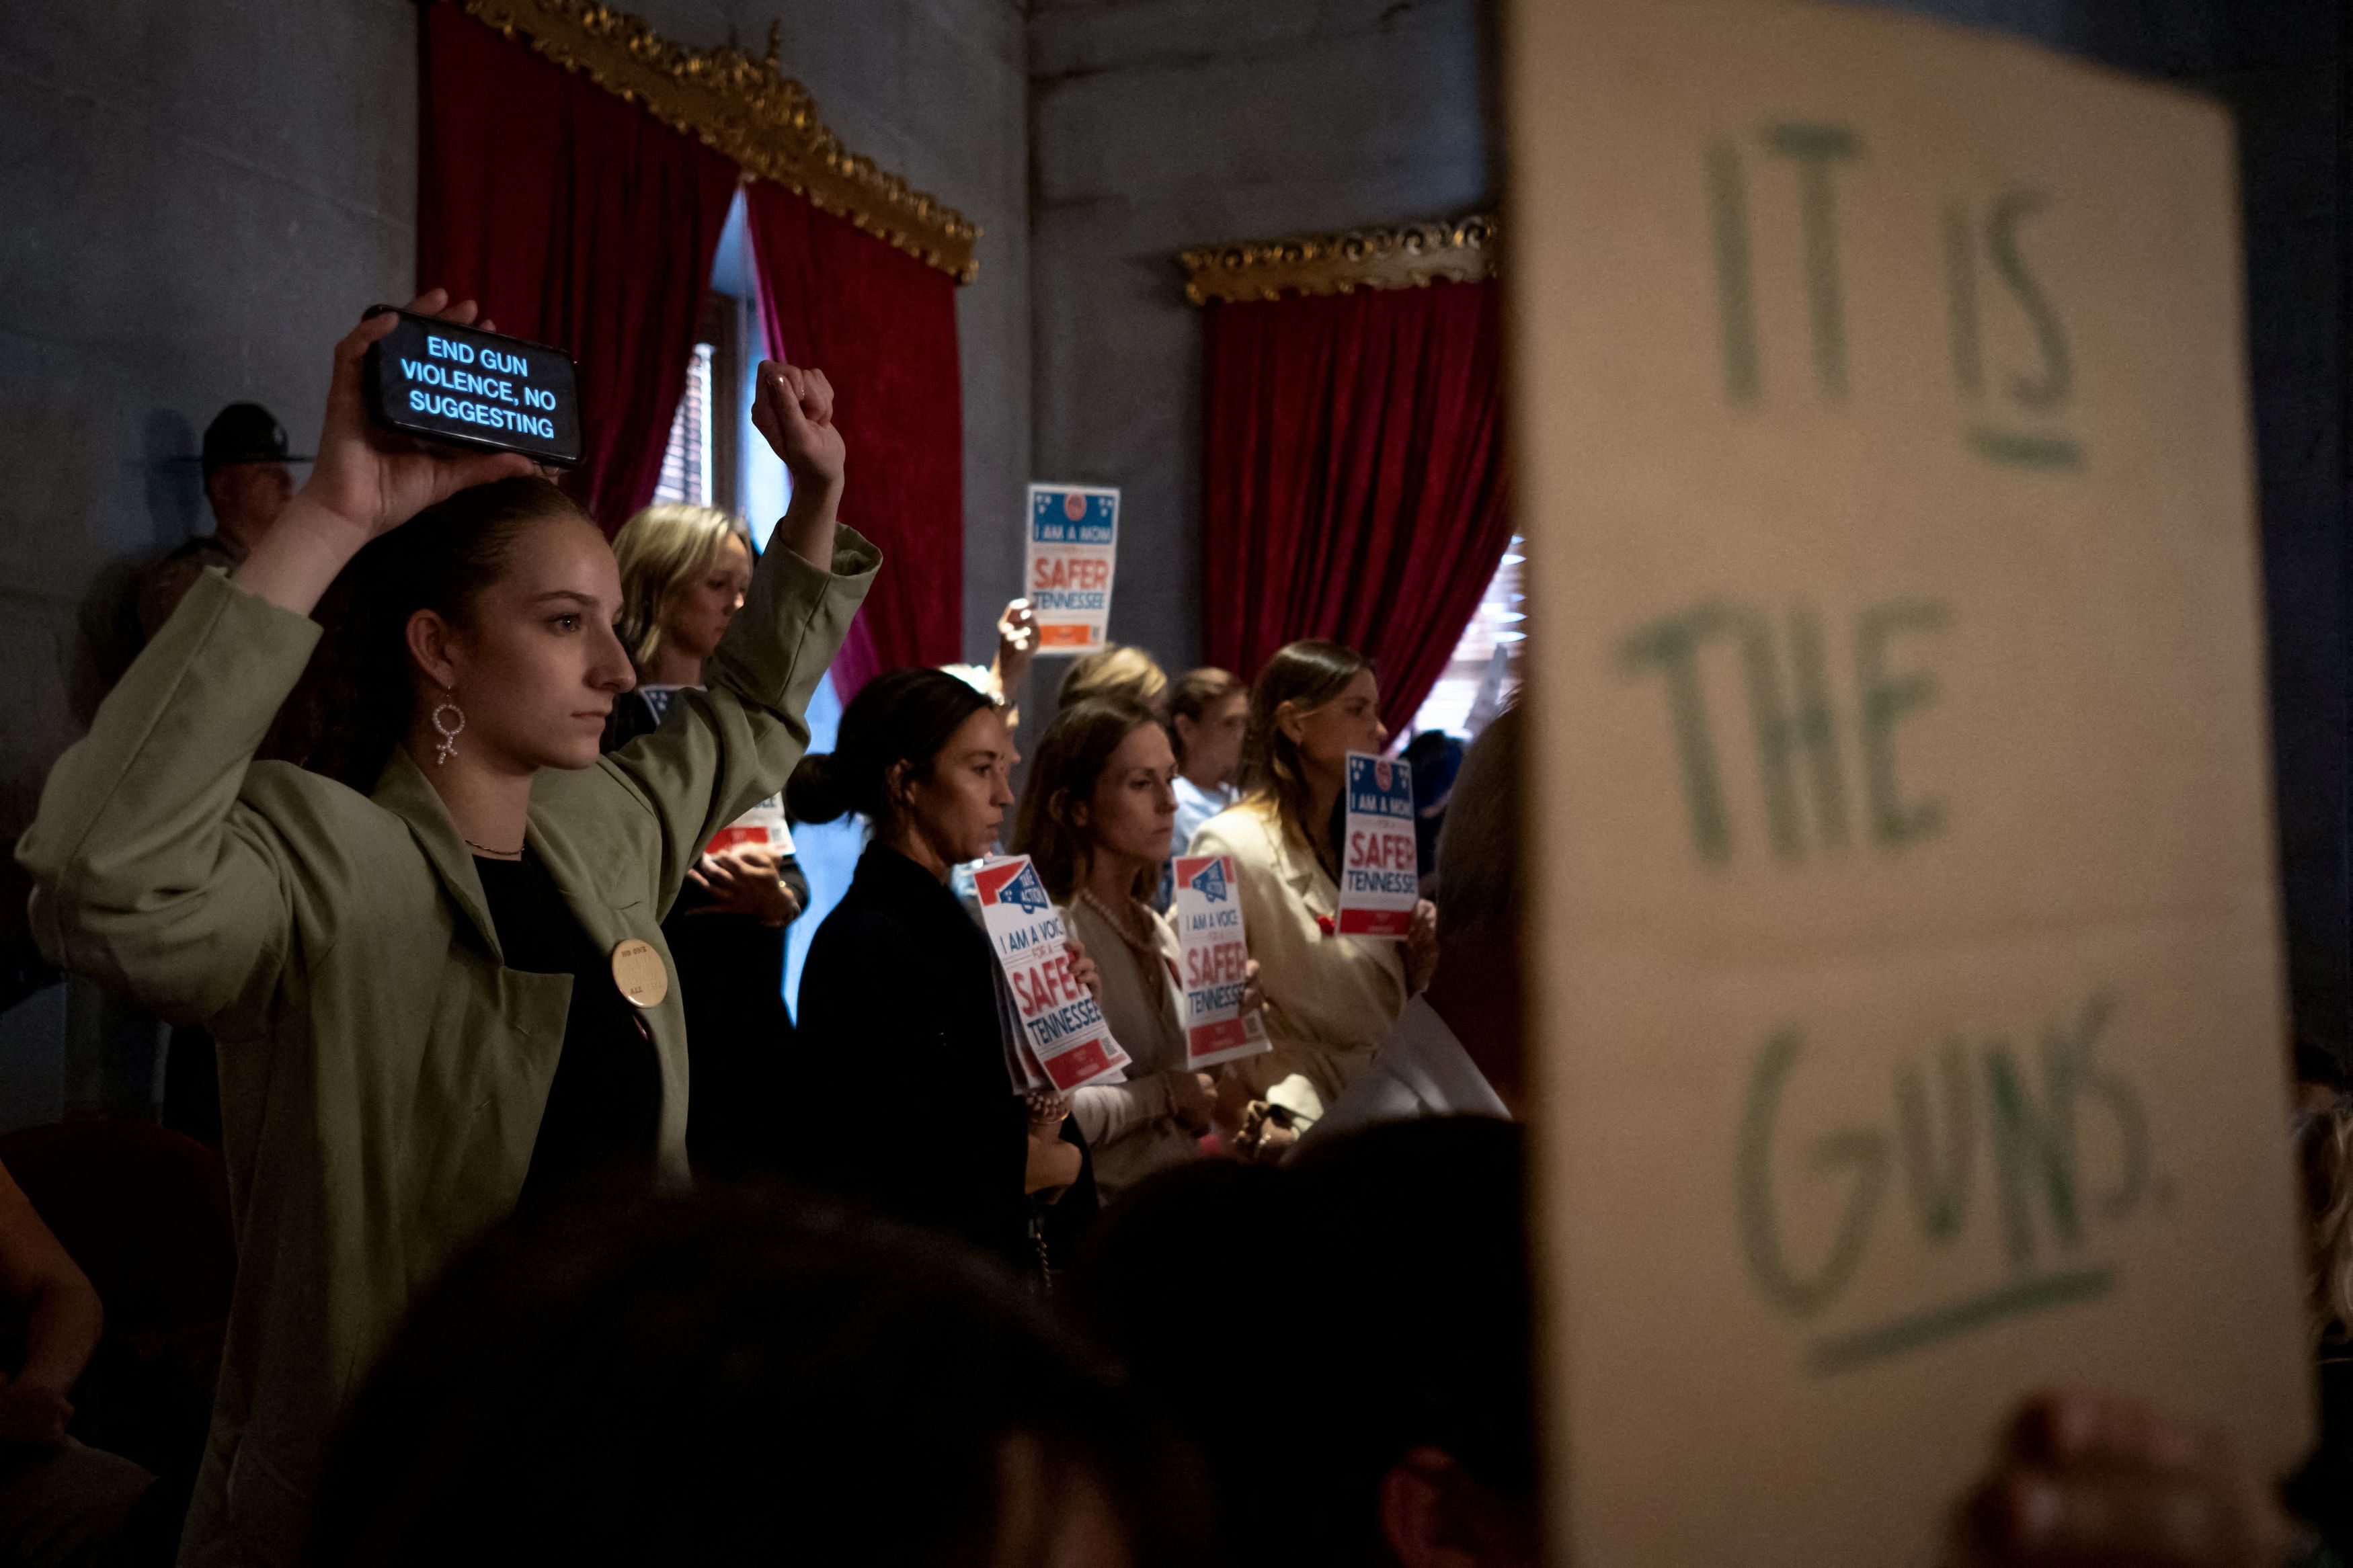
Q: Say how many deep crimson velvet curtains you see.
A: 3